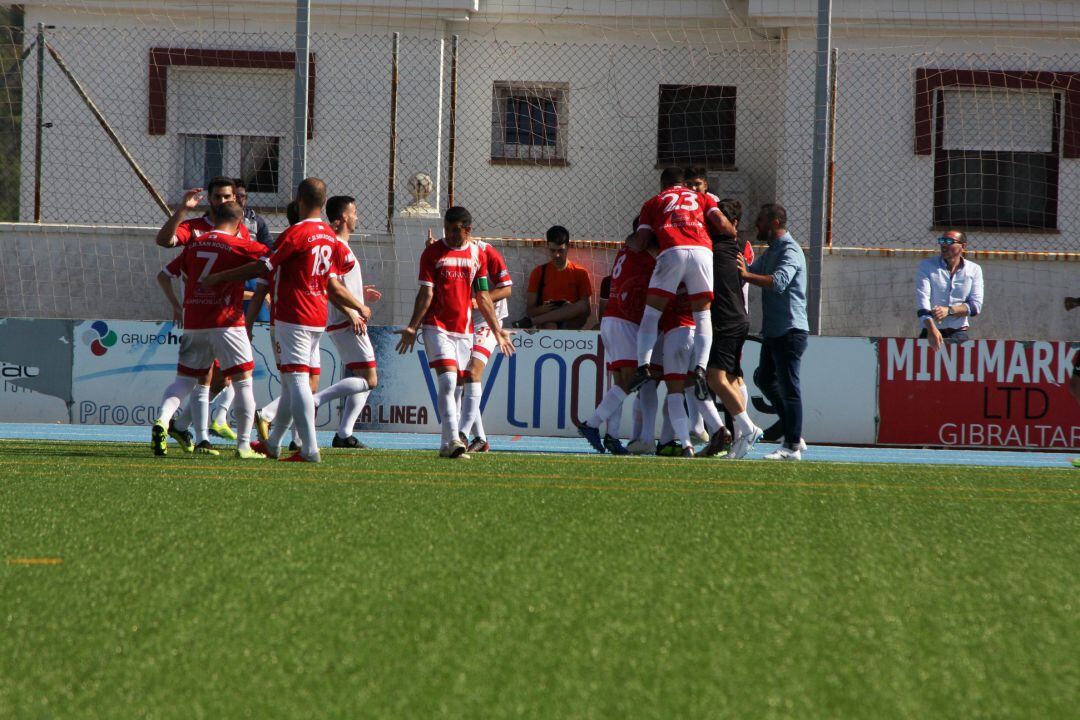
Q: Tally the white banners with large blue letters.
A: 1